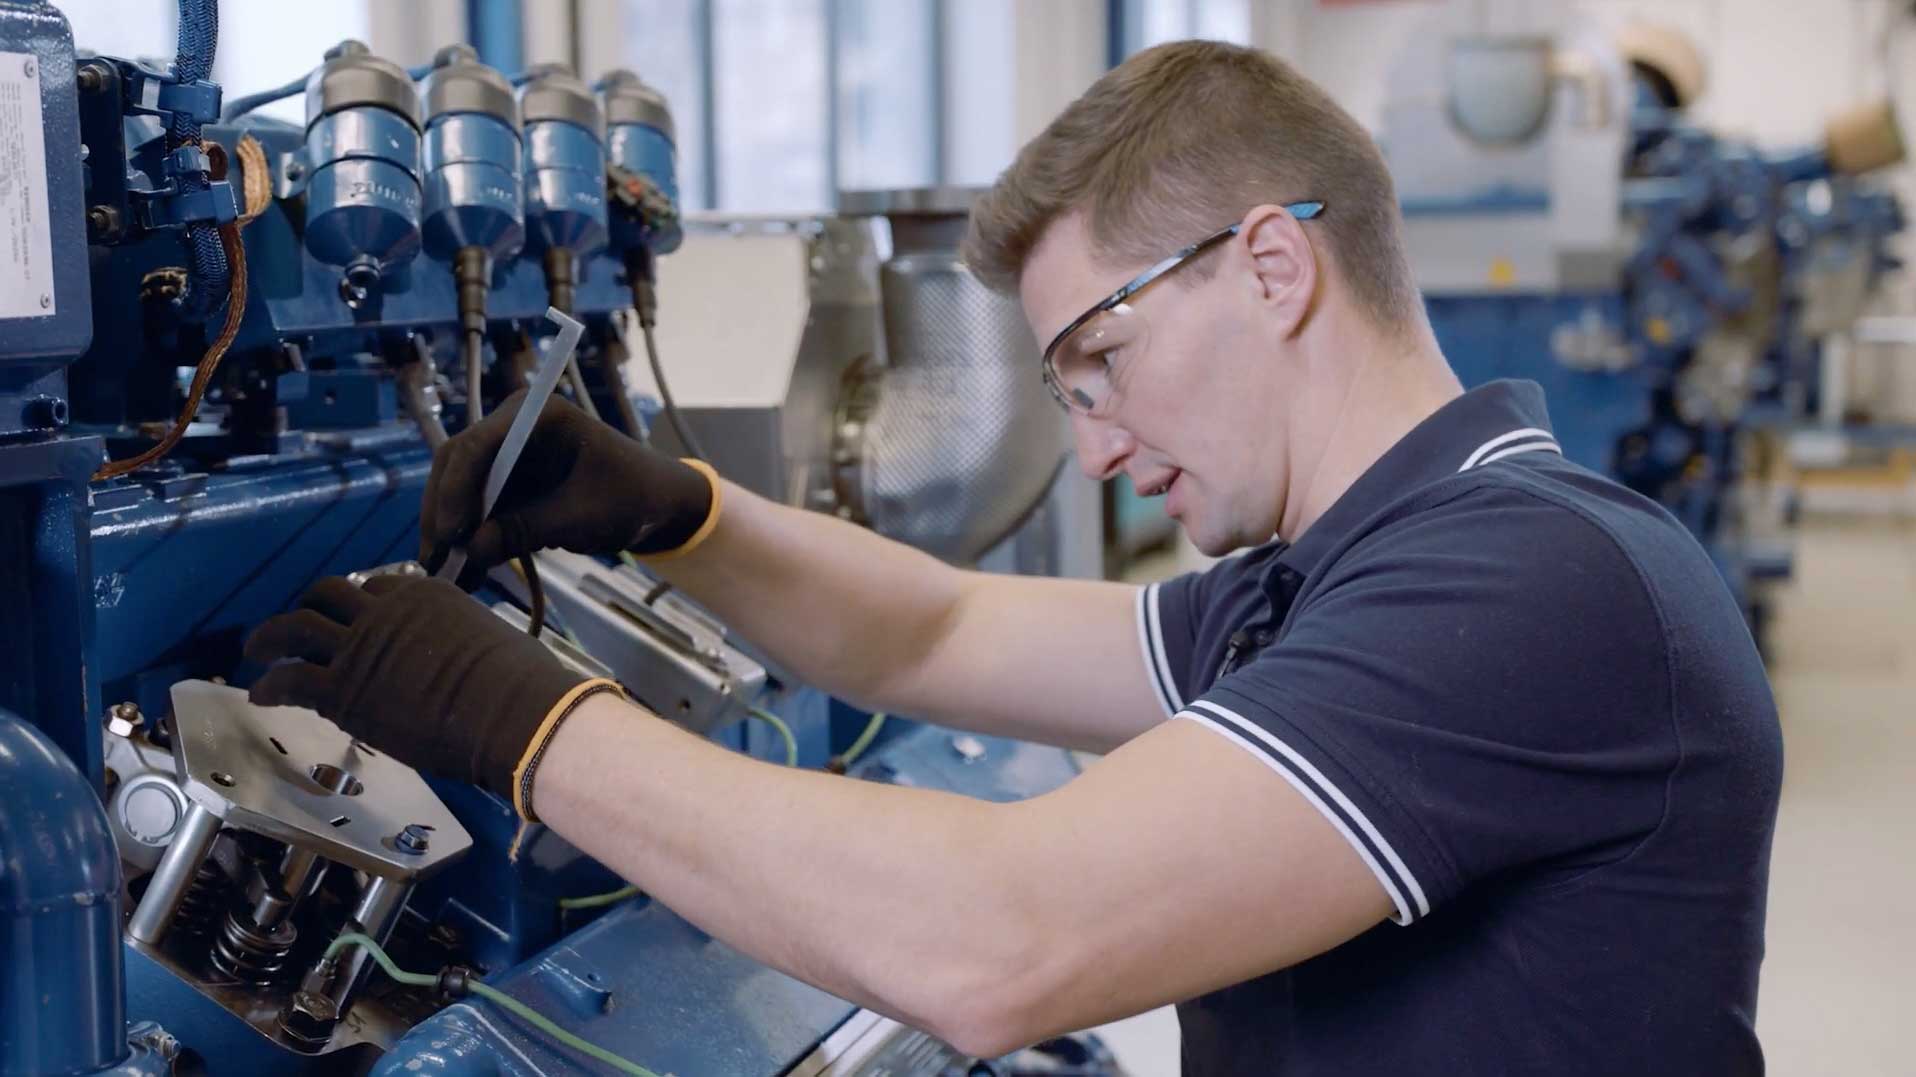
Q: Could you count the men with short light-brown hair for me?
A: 1